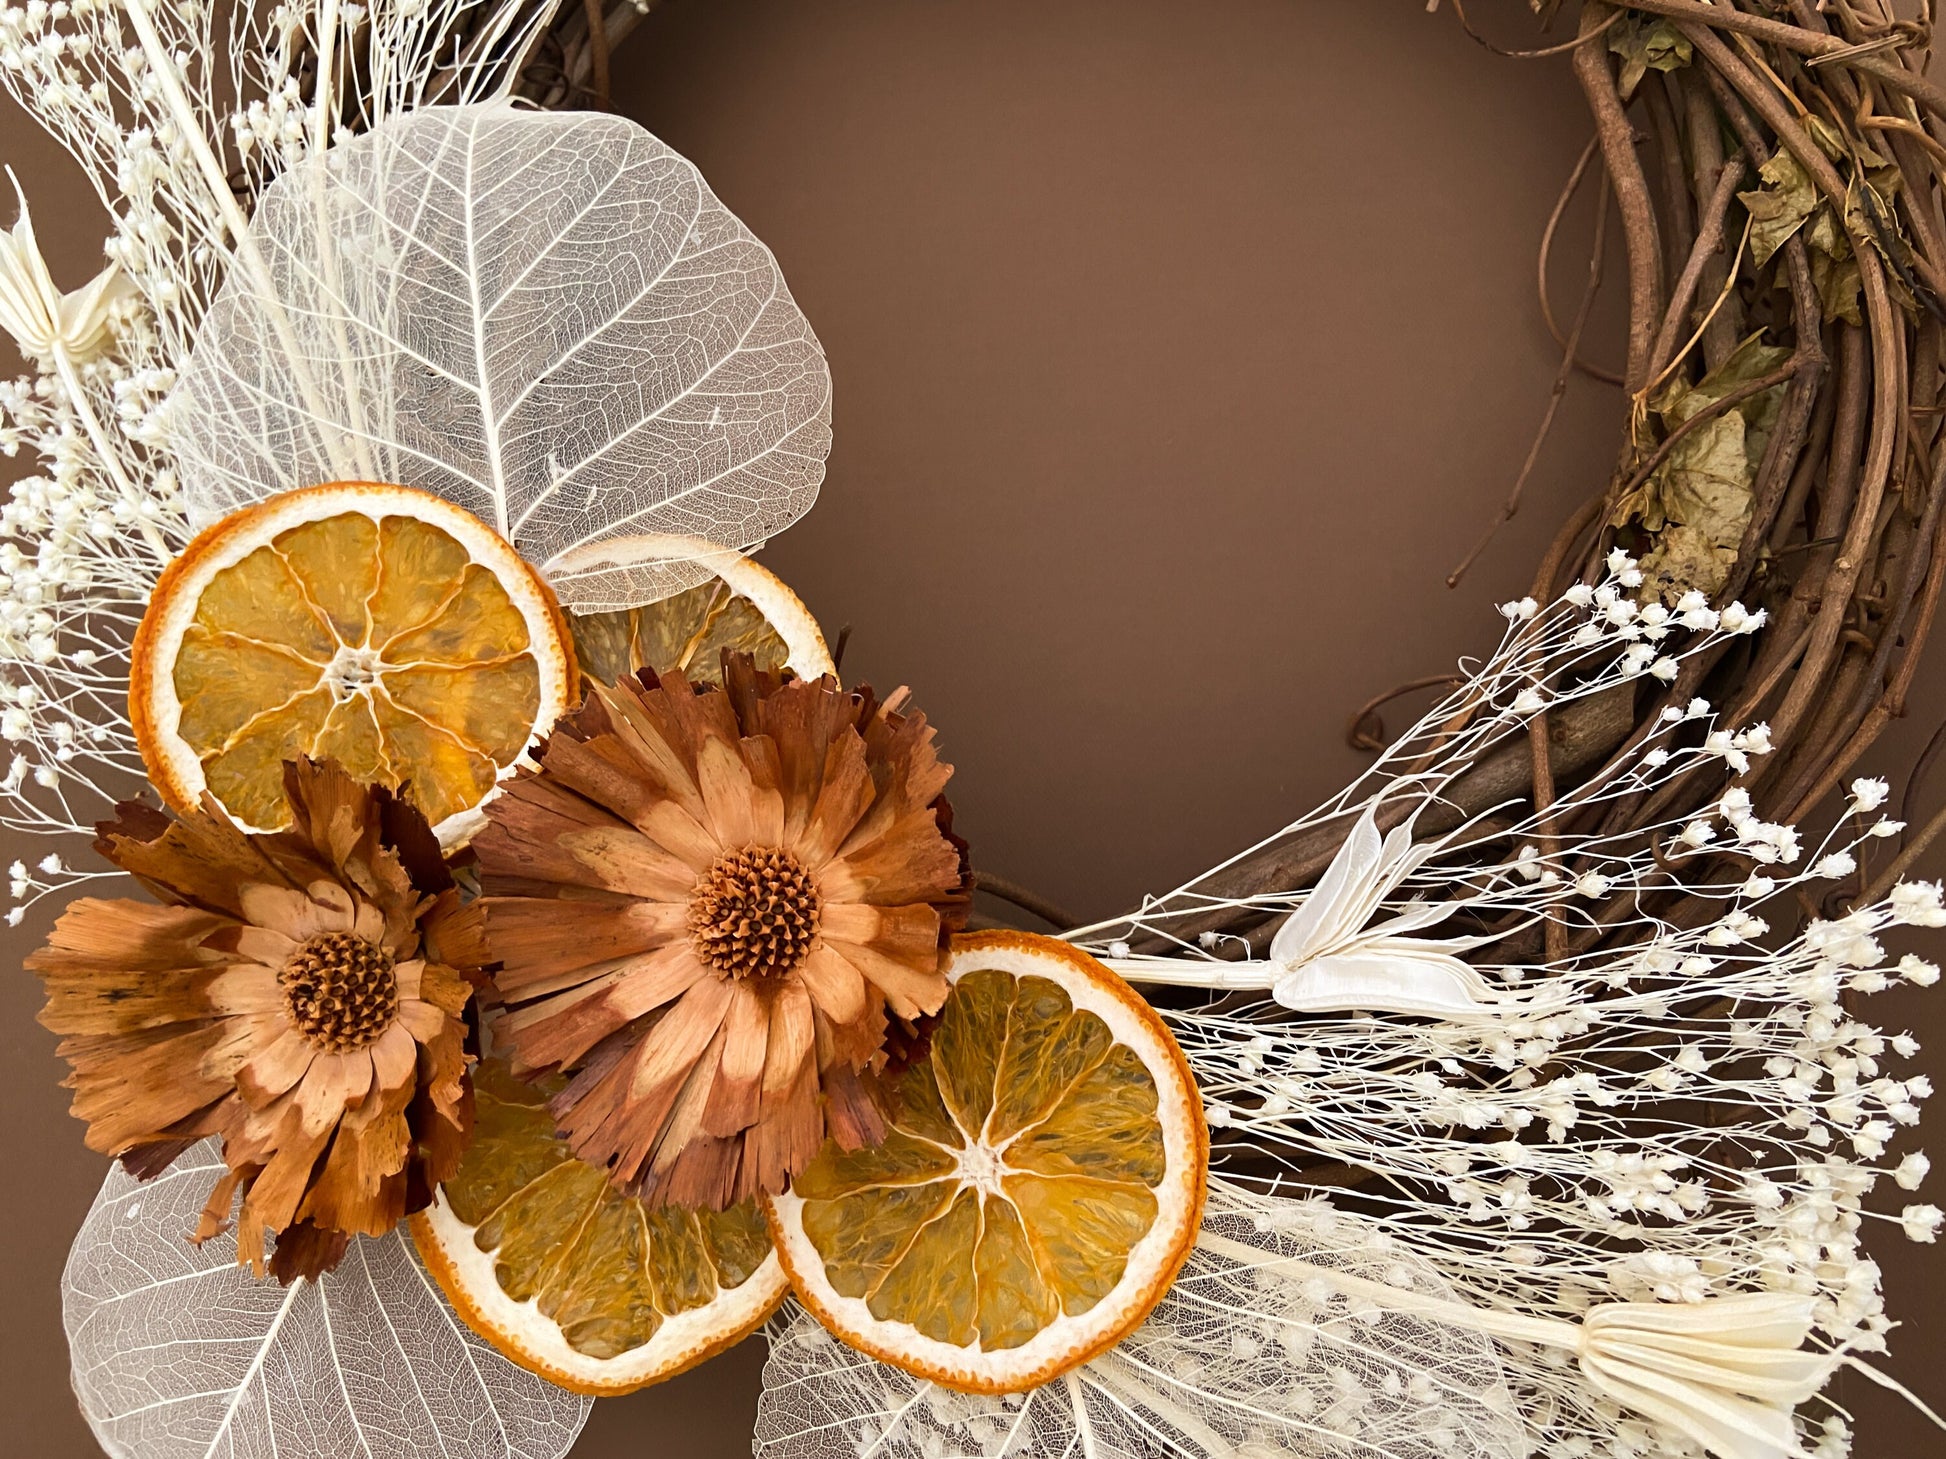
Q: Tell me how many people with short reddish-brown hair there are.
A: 0